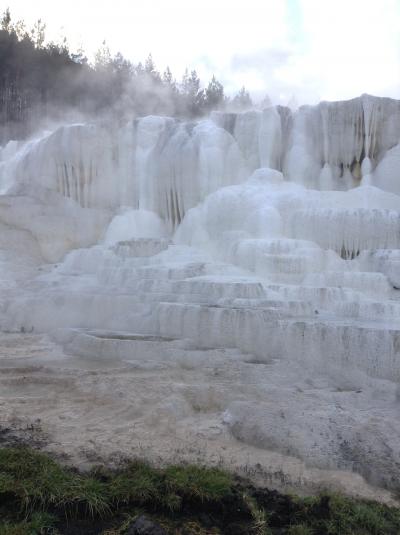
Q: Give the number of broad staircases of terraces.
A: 1